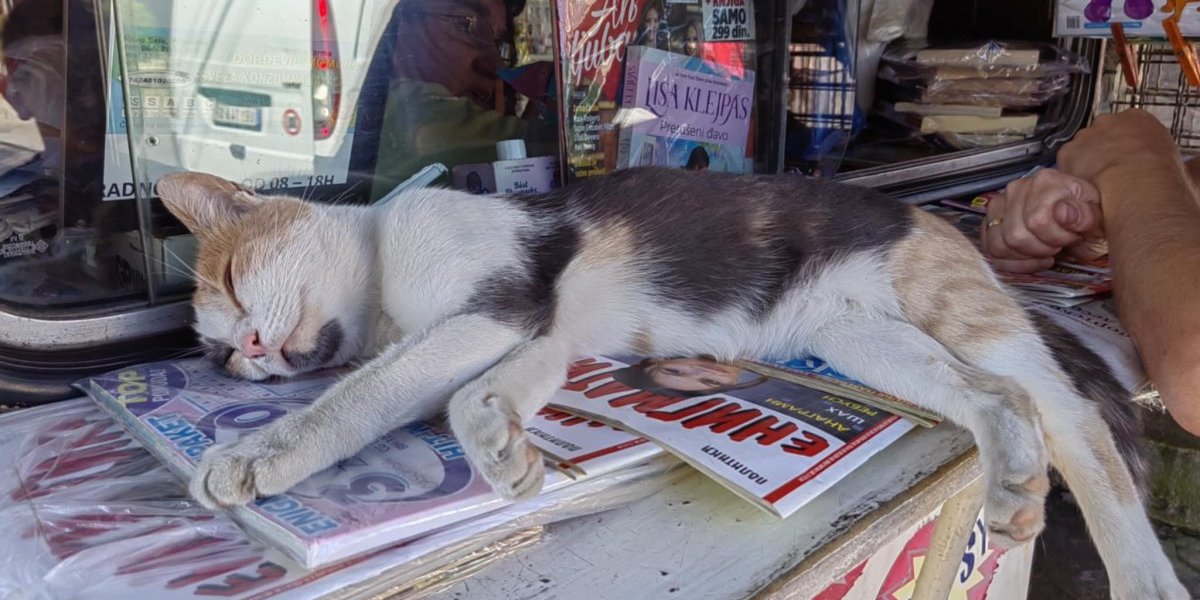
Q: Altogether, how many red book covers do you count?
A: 1